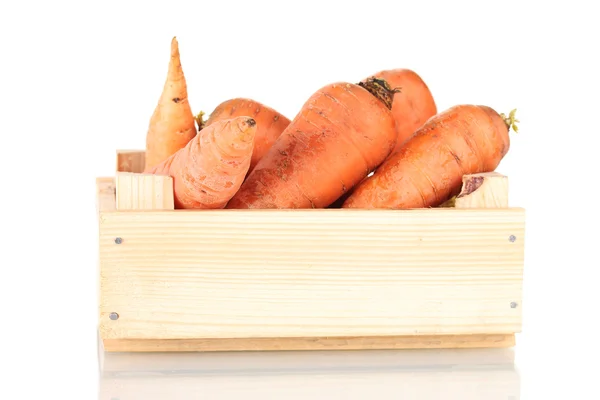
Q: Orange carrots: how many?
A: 6